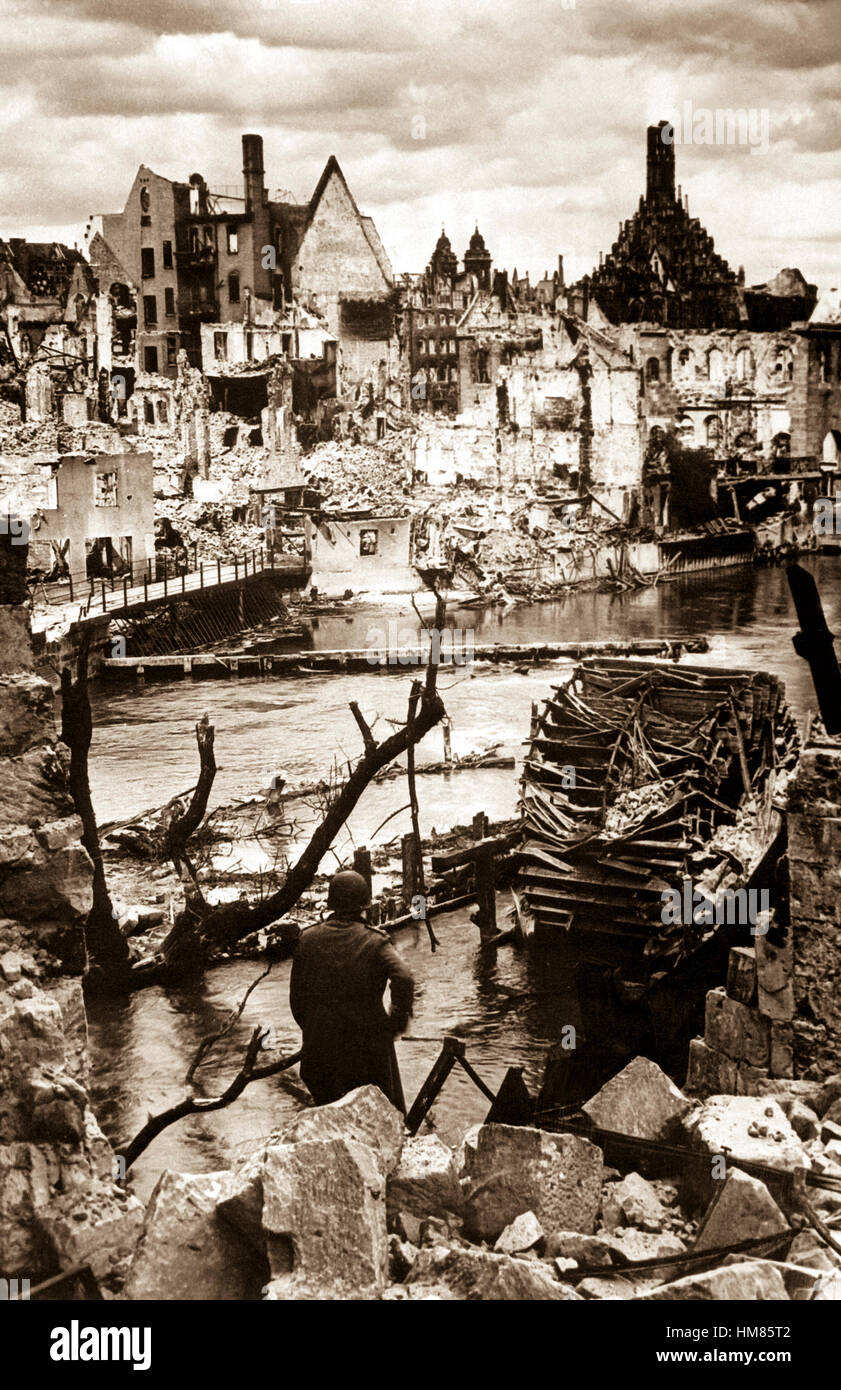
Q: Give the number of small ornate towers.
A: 2